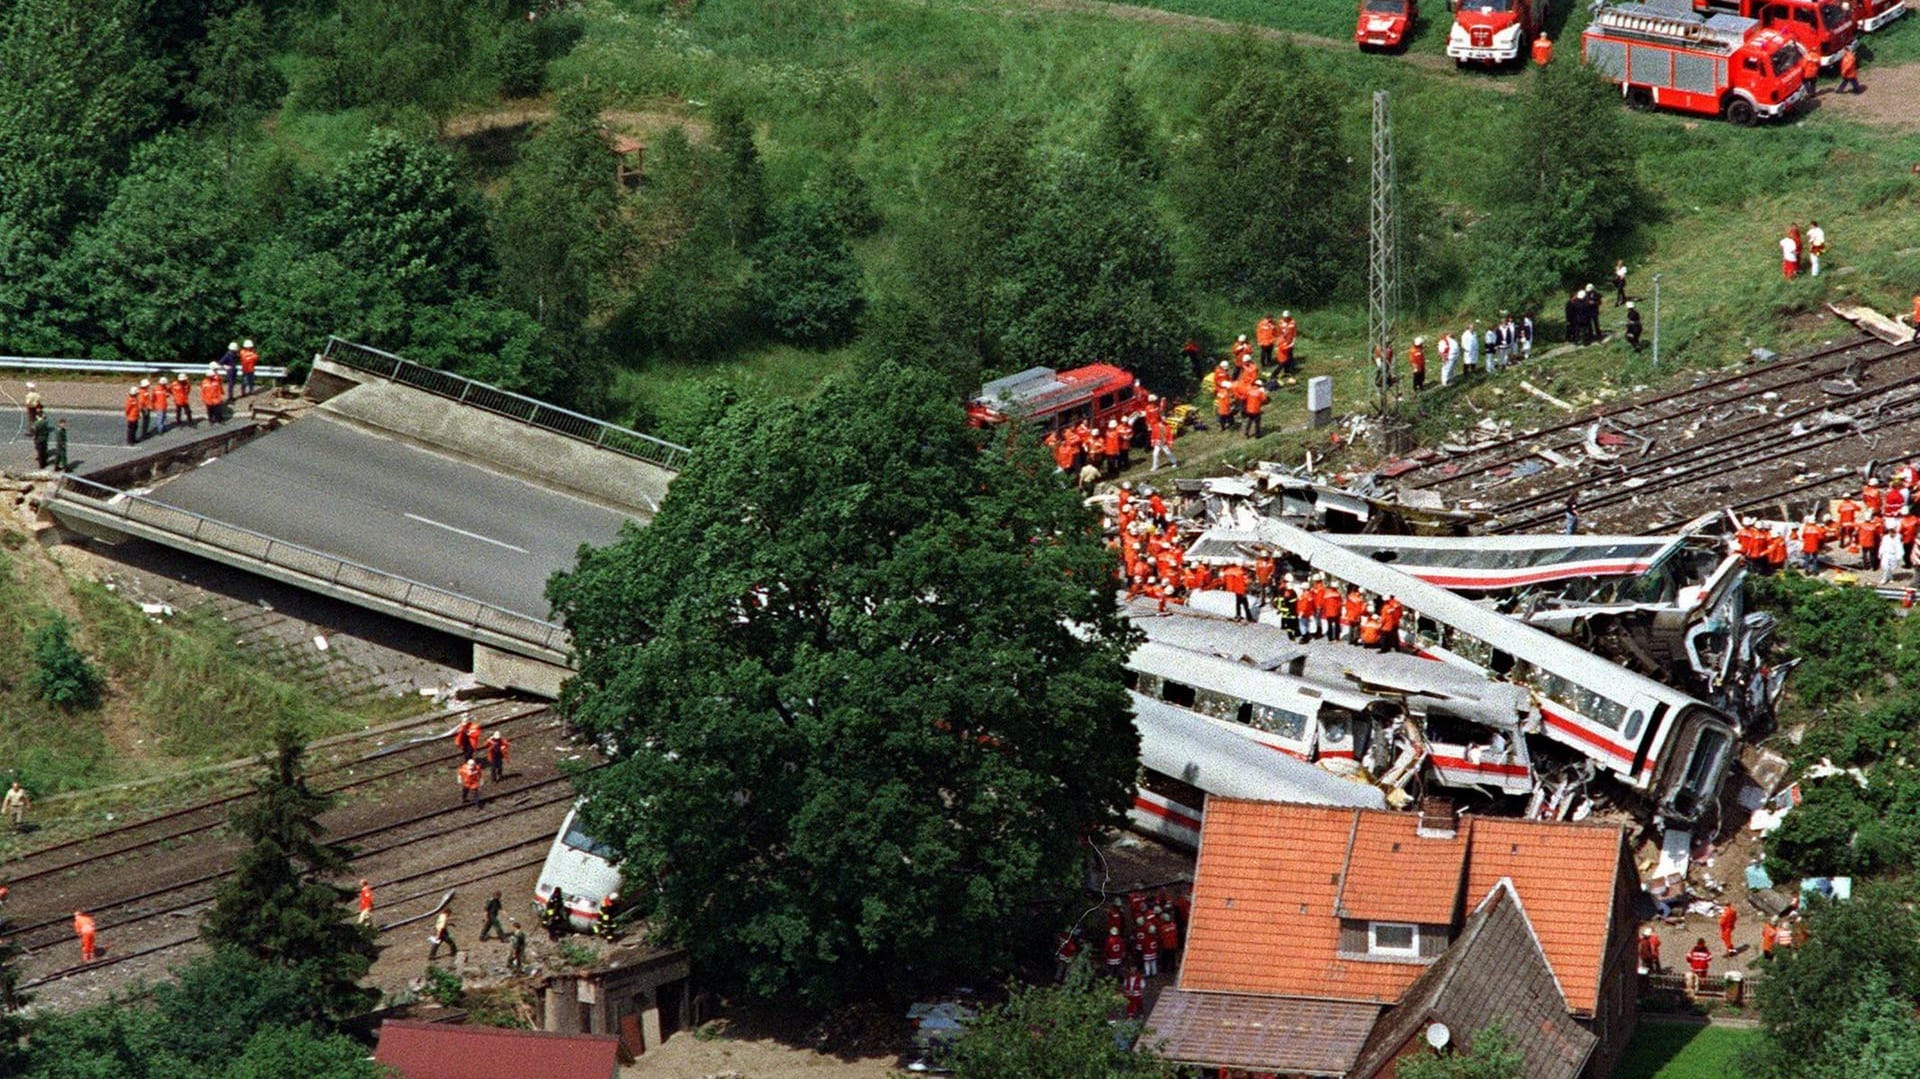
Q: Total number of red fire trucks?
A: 6